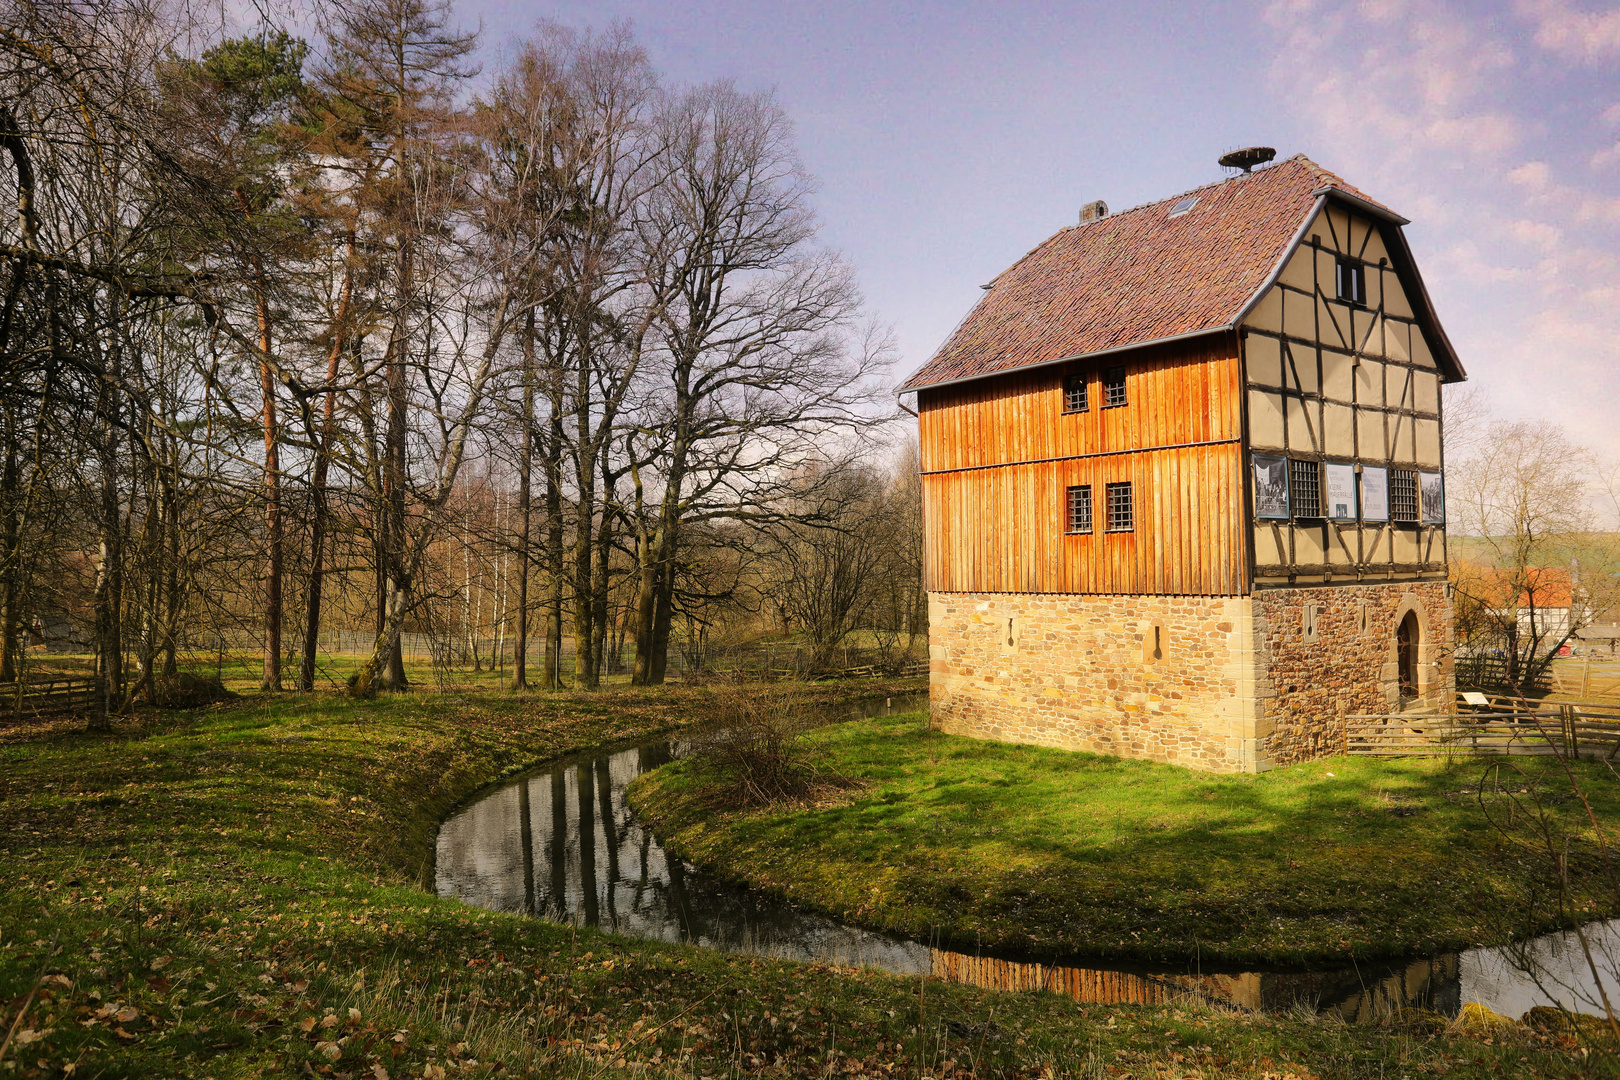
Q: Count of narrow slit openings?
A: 4